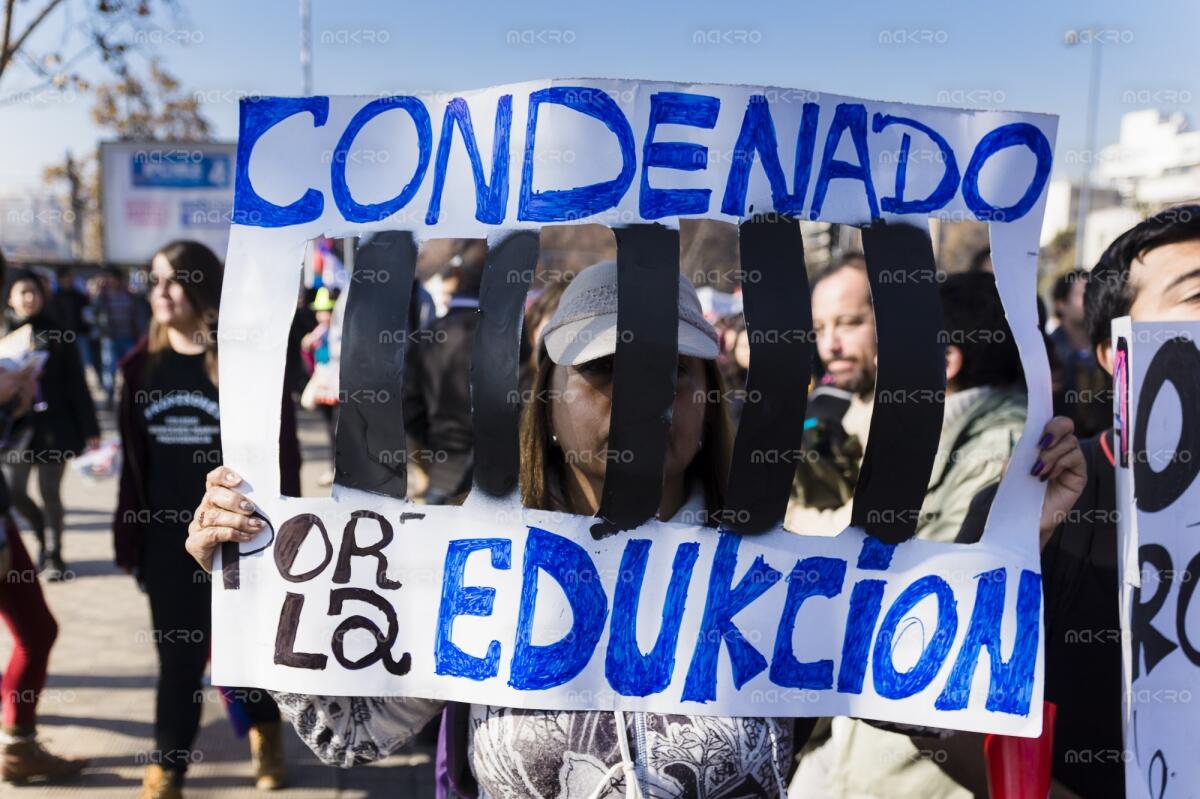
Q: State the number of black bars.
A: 5